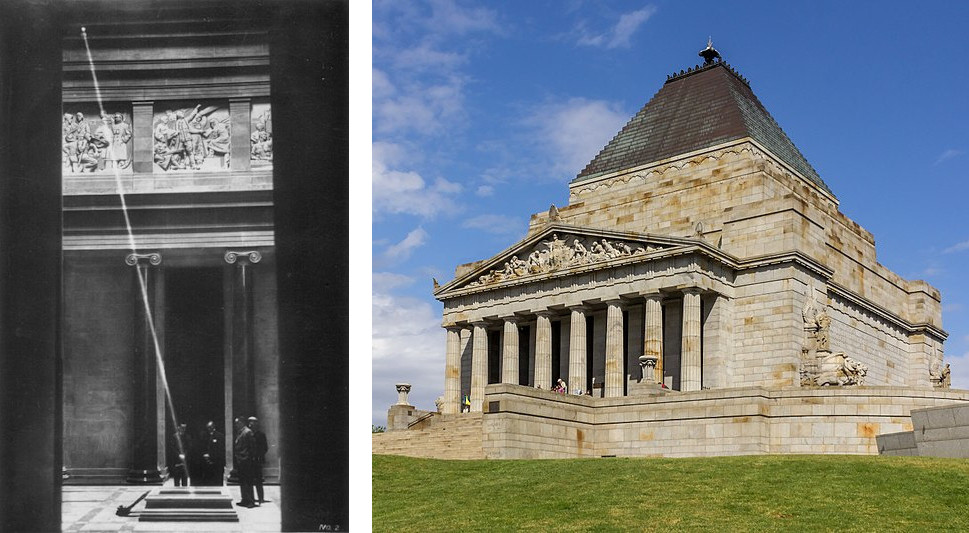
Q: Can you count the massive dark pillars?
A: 2